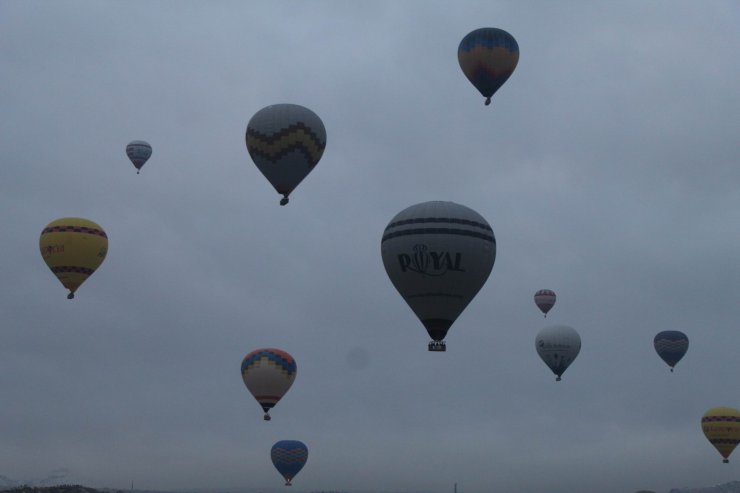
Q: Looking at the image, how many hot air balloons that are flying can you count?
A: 11